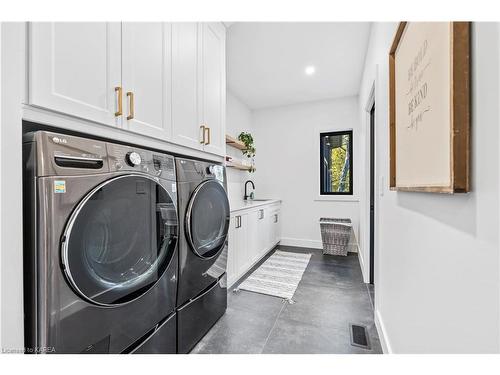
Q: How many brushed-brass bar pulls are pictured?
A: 4